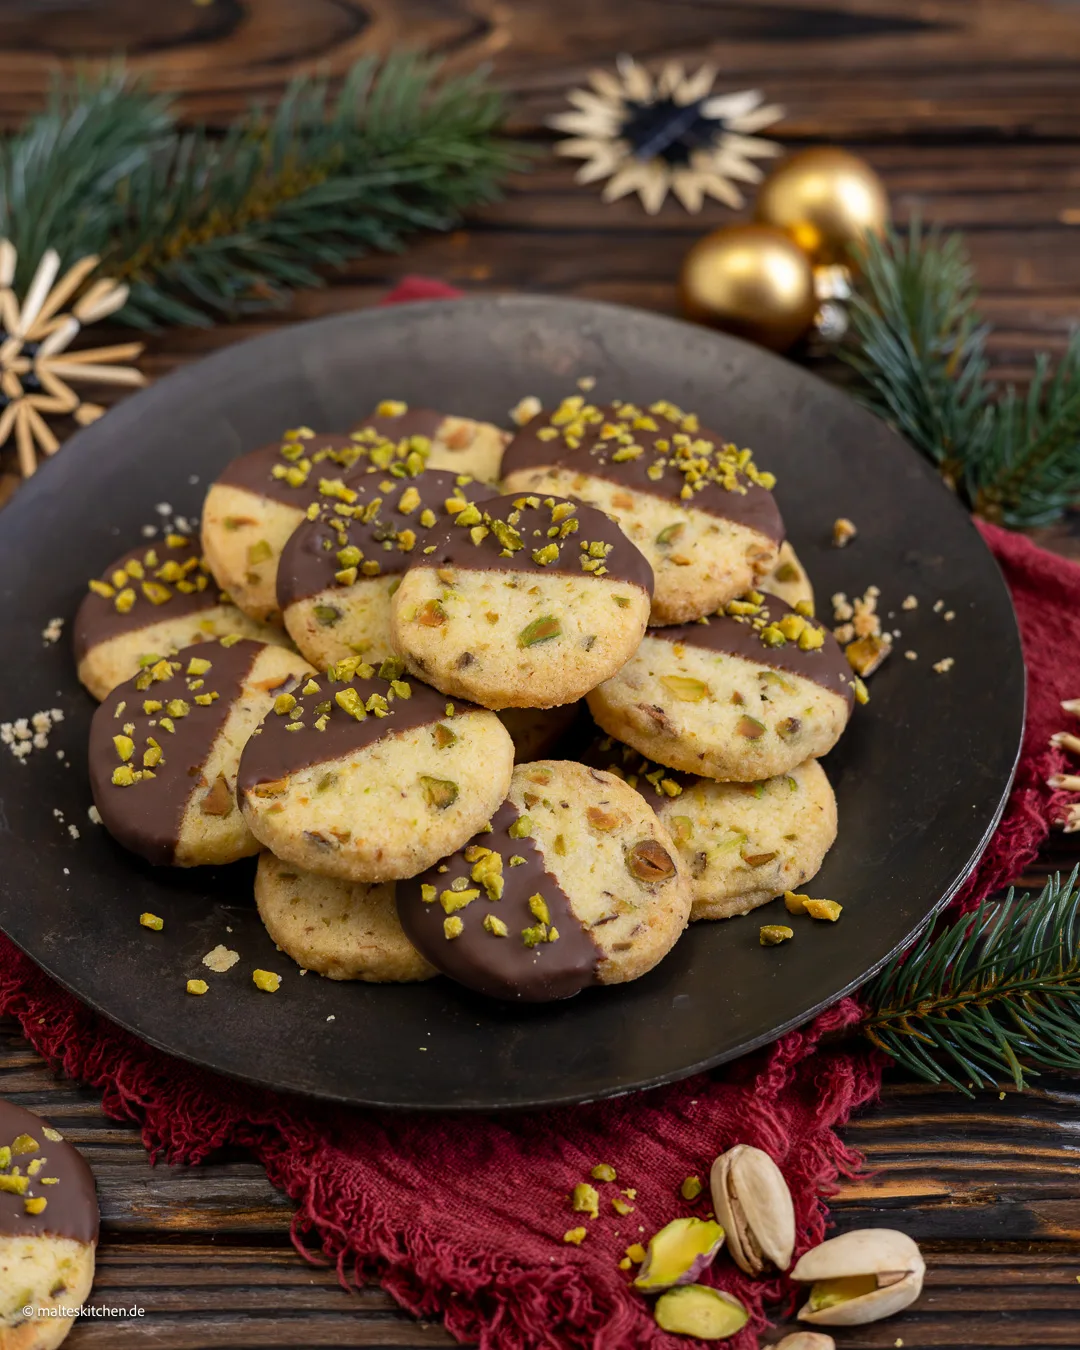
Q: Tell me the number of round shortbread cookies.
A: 14